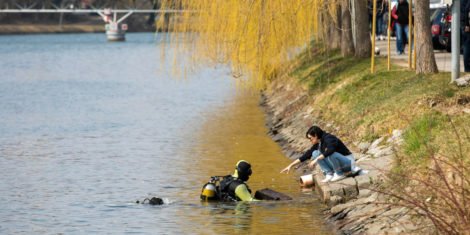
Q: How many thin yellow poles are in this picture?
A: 4